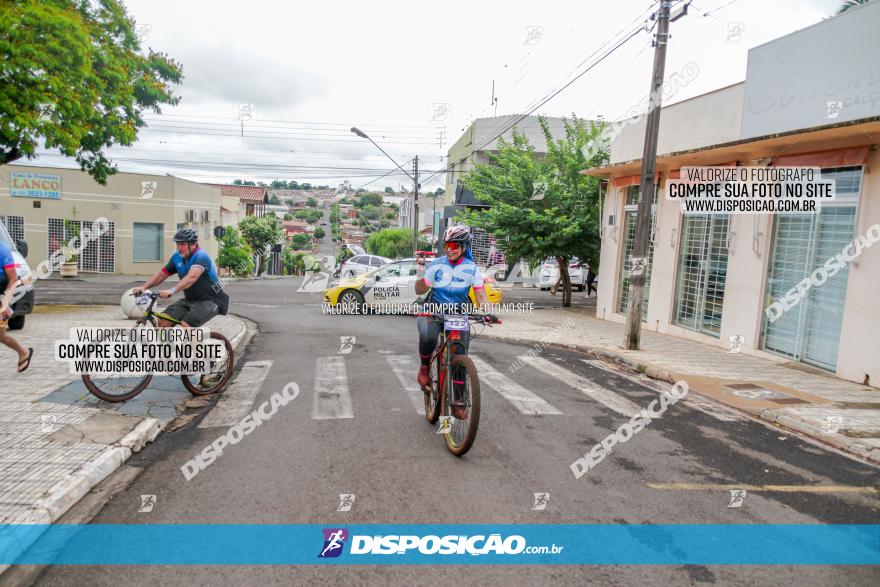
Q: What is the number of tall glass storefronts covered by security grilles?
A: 3